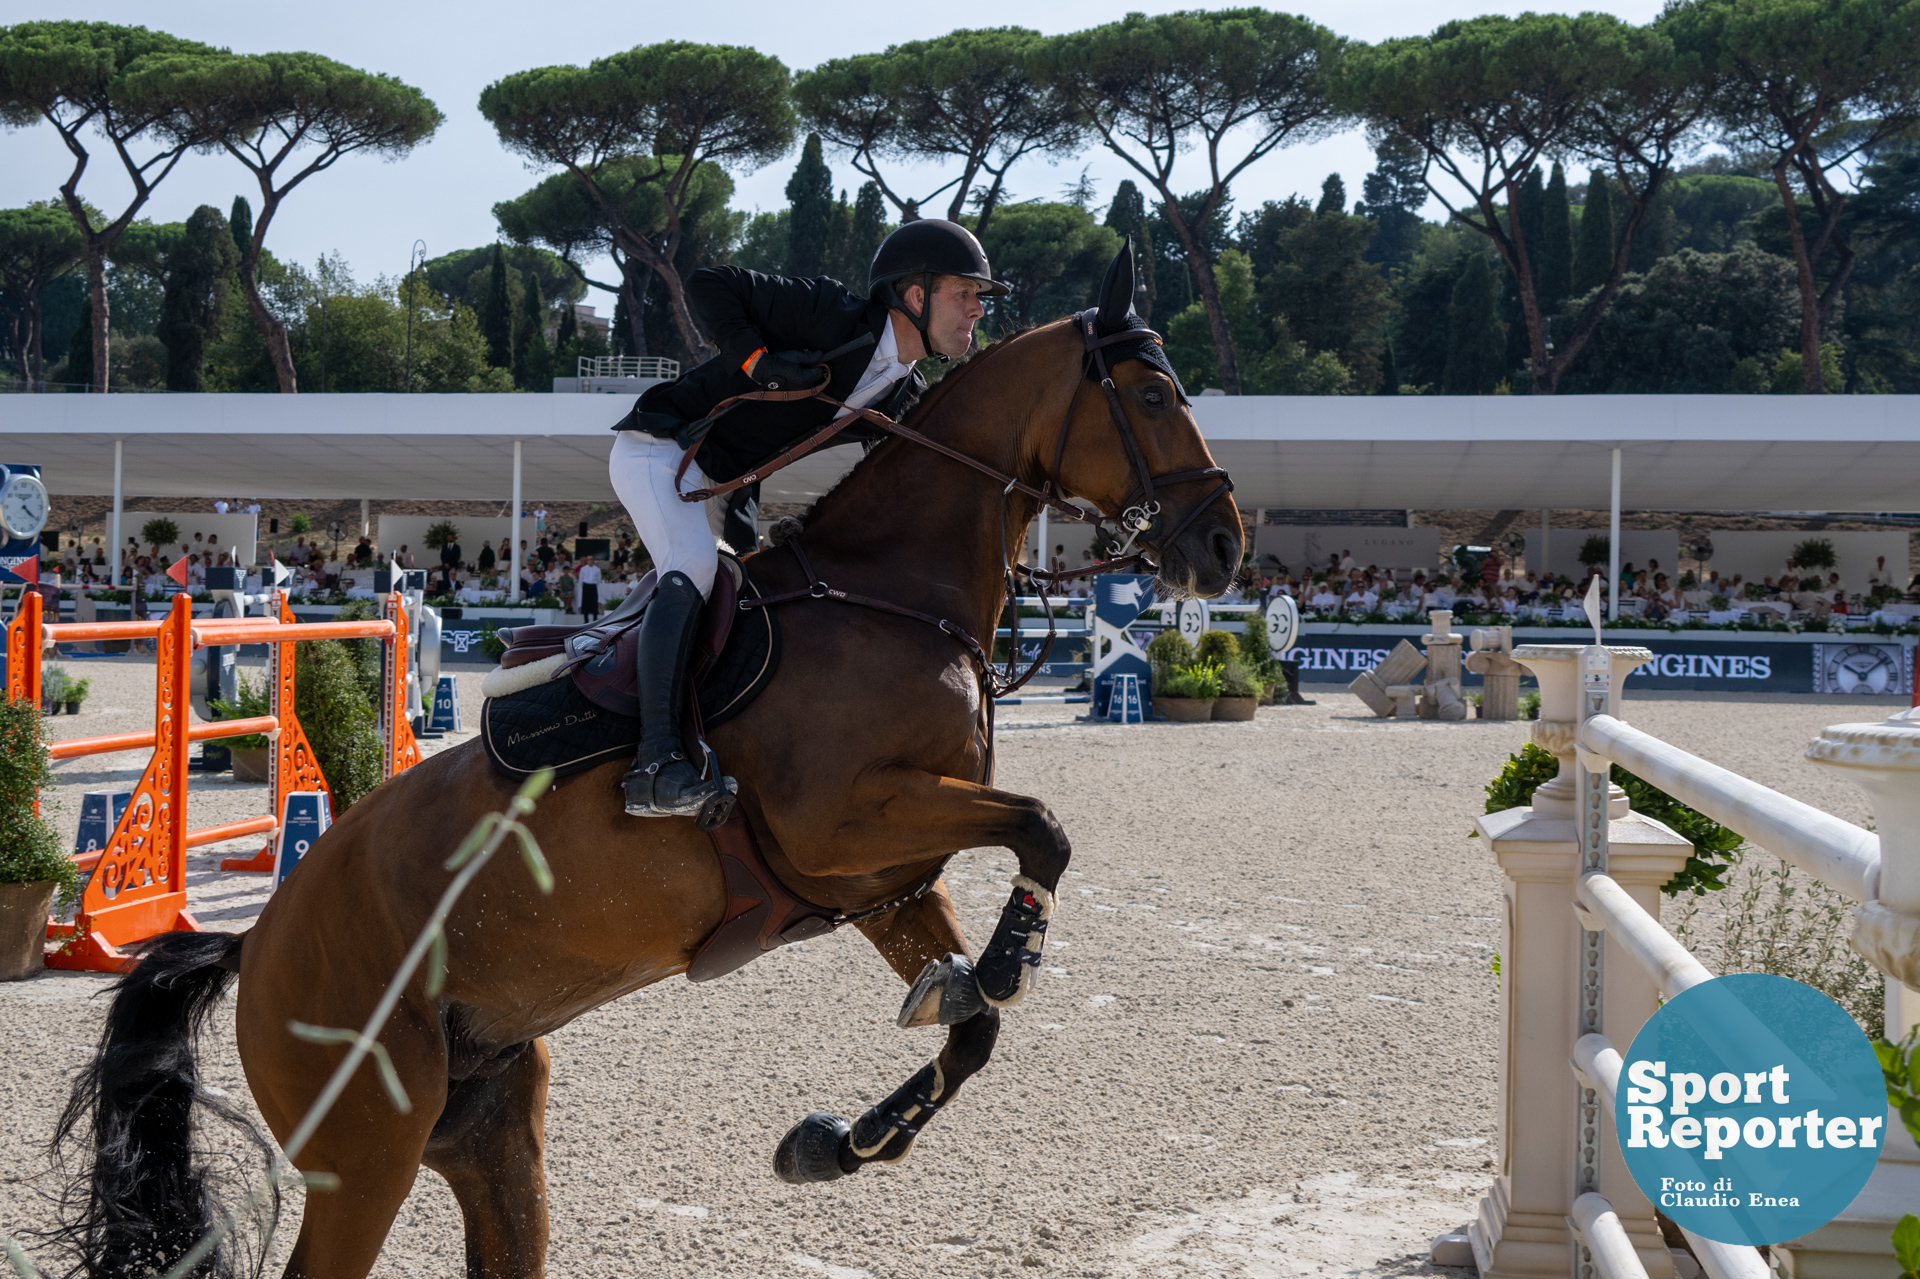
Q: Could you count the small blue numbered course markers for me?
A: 4